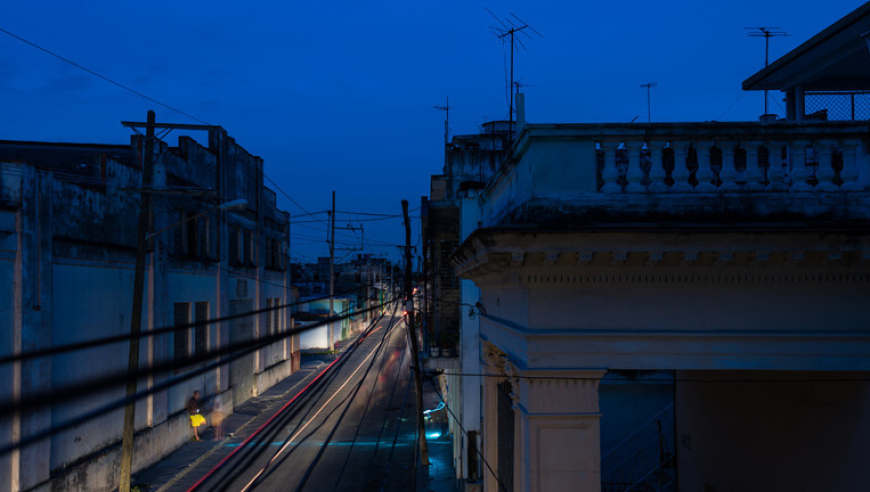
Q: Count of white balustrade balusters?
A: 11